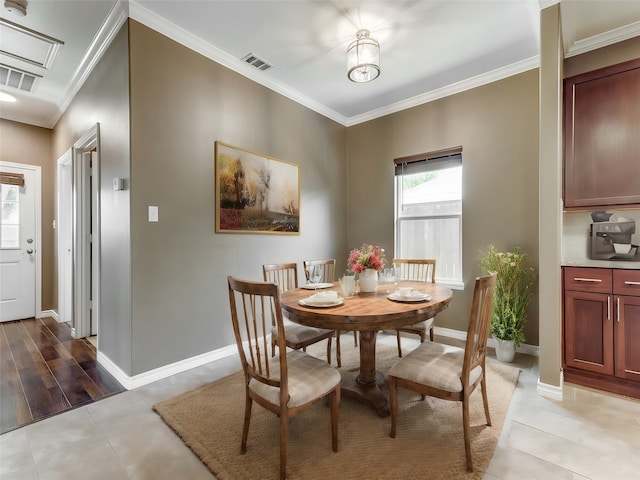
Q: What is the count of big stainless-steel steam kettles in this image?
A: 0